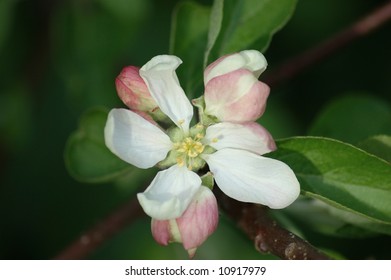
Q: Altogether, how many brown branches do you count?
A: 3